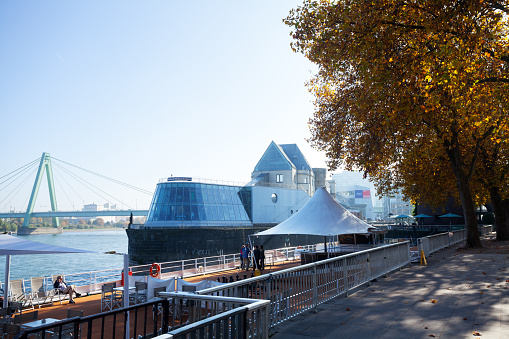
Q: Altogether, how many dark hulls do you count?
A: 1